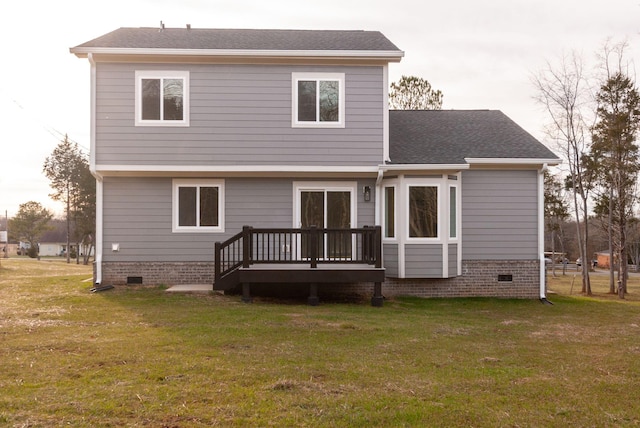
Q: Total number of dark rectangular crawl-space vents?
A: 2